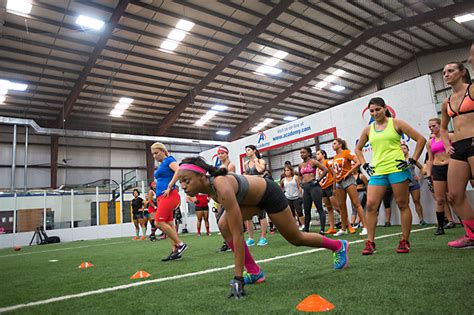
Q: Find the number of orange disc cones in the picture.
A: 3